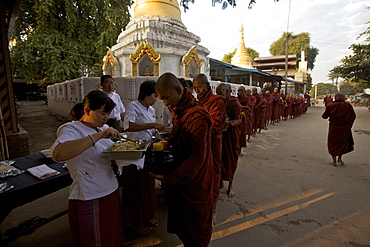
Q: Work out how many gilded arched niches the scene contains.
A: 3